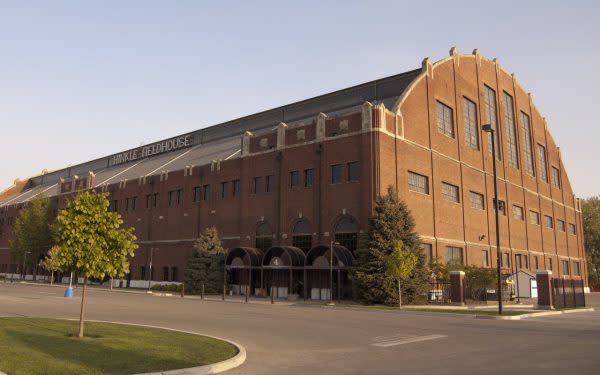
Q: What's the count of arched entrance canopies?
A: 3